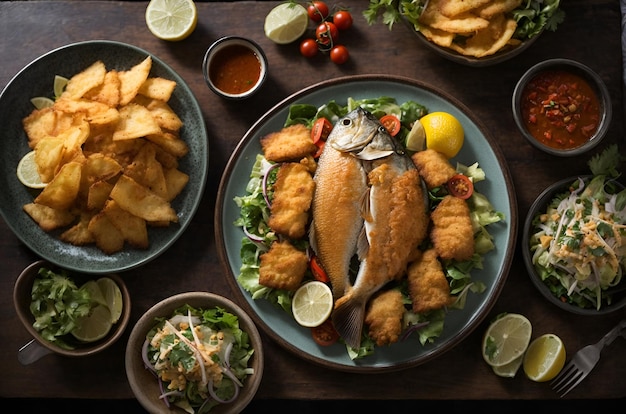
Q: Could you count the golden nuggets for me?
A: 7